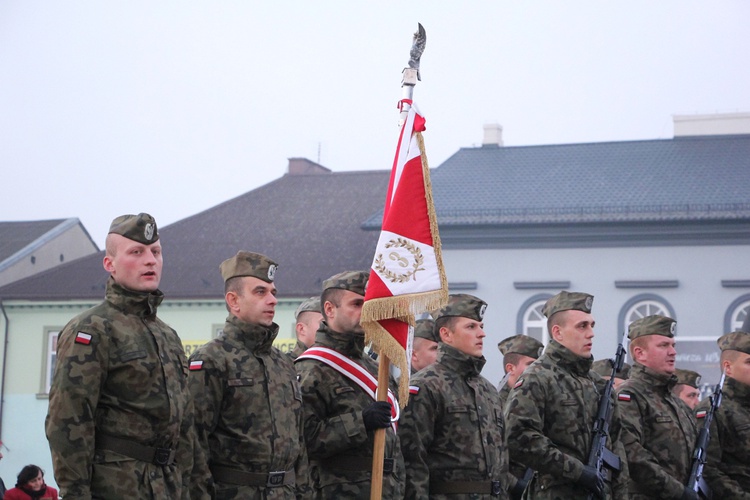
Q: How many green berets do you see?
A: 12